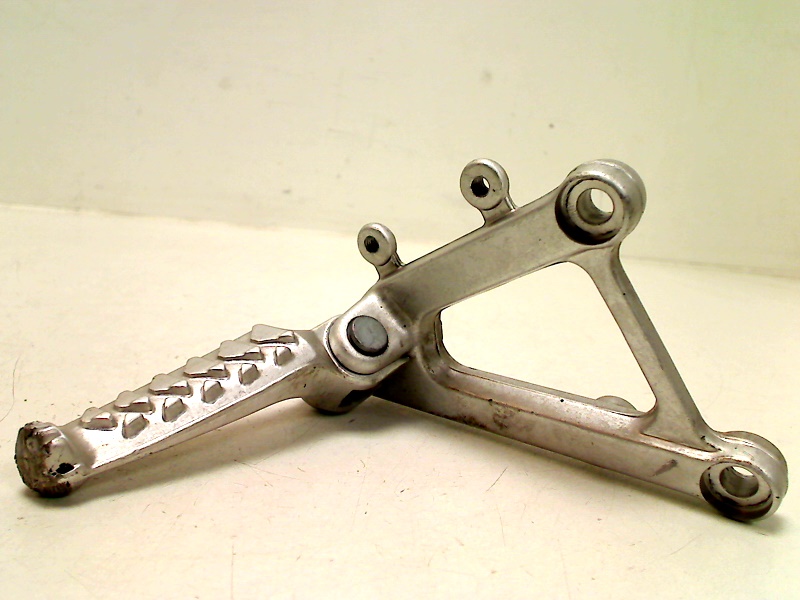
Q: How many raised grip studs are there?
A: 11